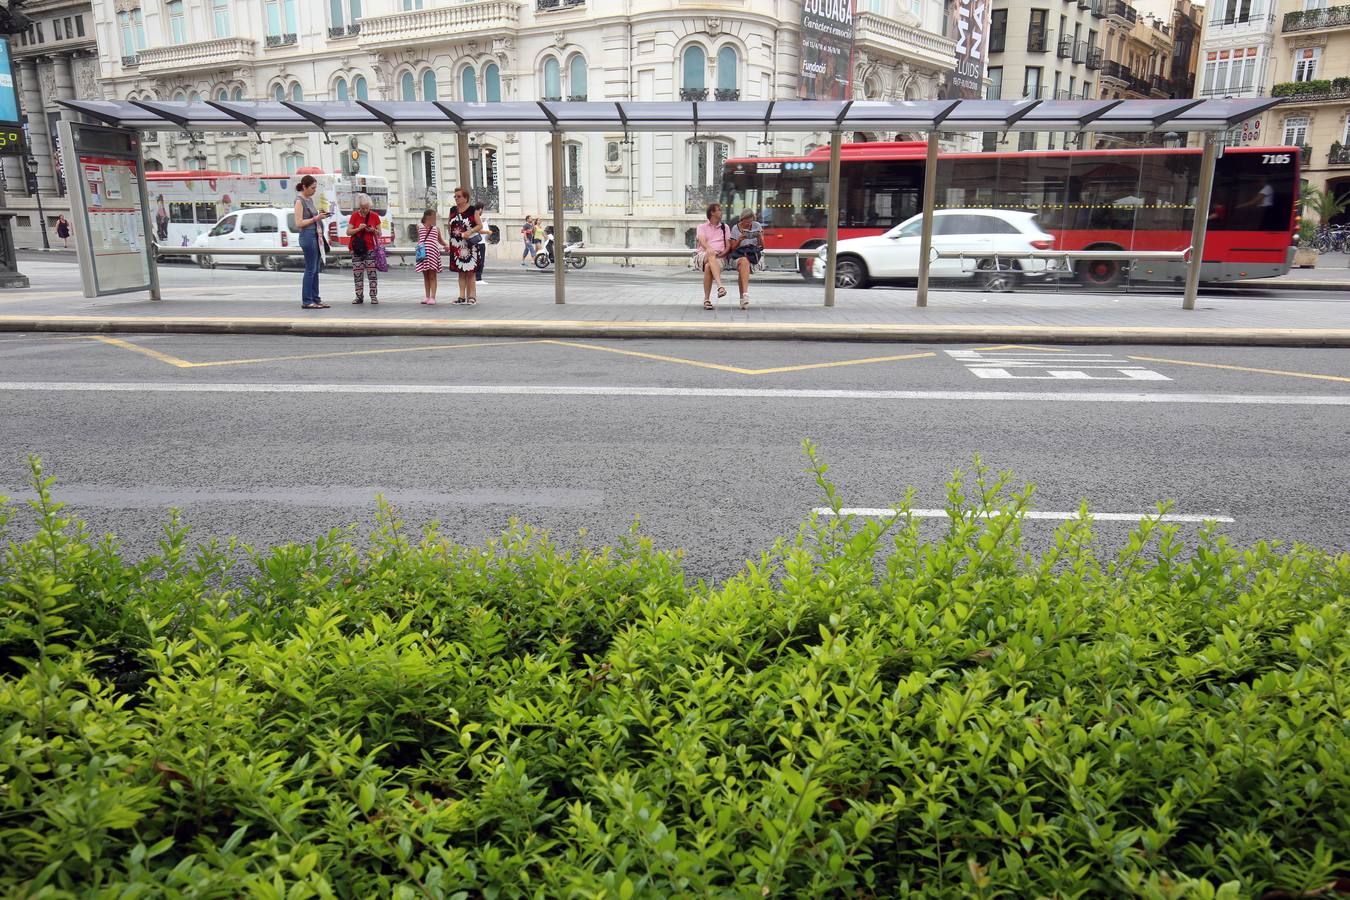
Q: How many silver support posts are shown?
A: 6